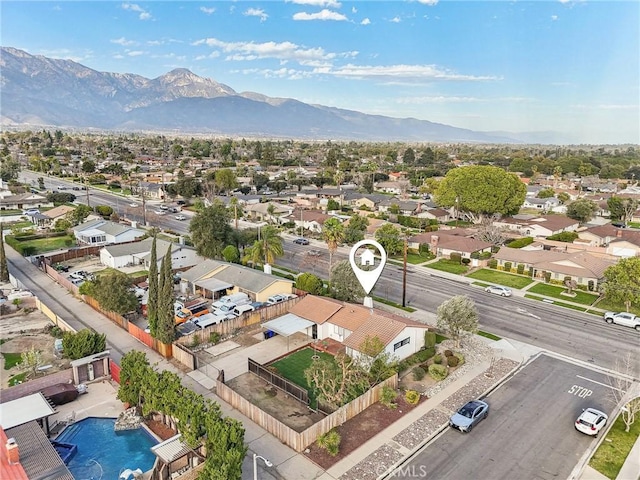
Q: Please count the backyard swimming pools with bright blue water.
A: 1